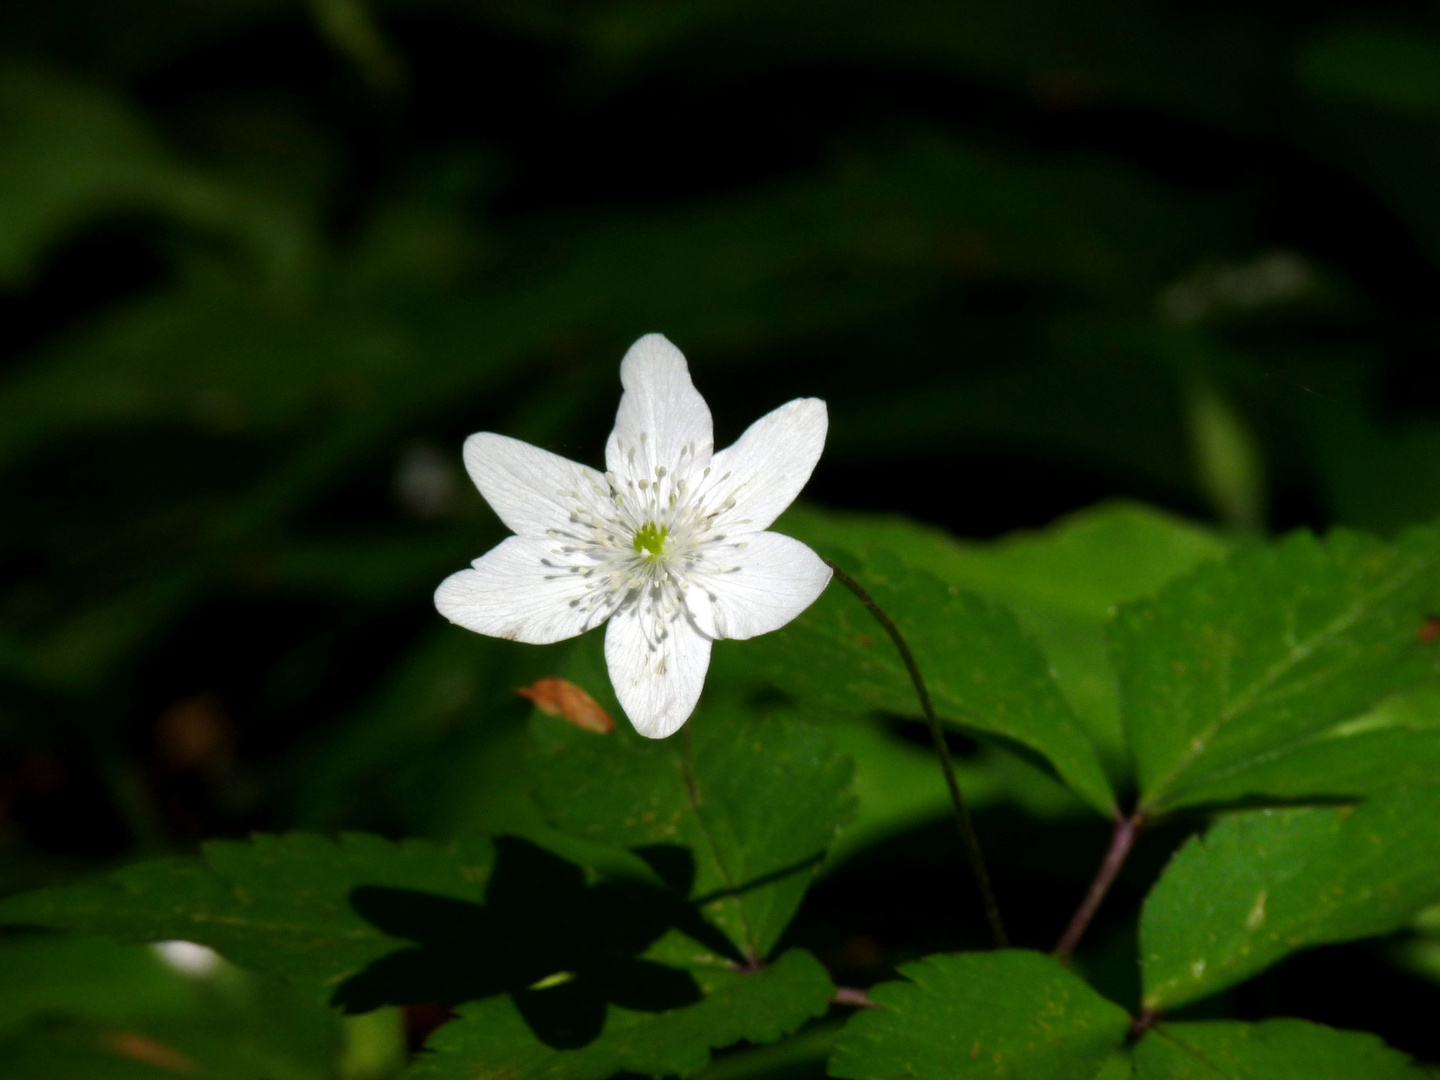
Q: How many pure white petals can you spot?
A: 6